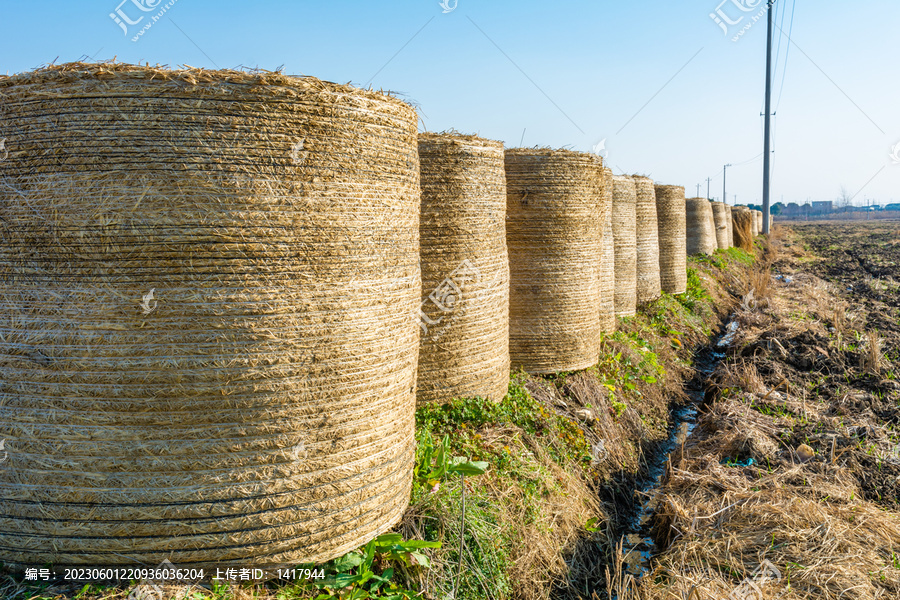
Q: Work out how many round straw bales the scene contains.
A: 14